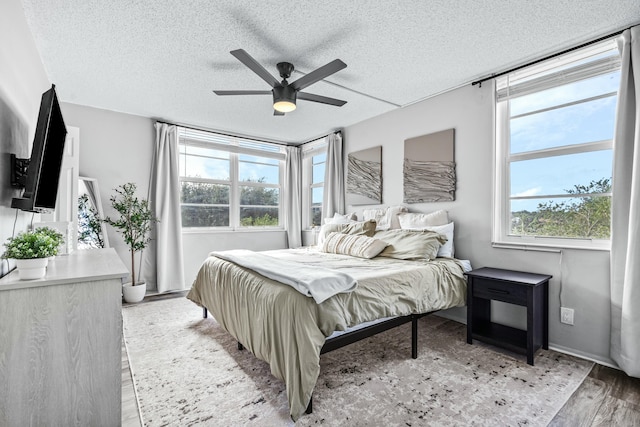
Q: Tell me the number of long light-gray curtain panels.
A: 4